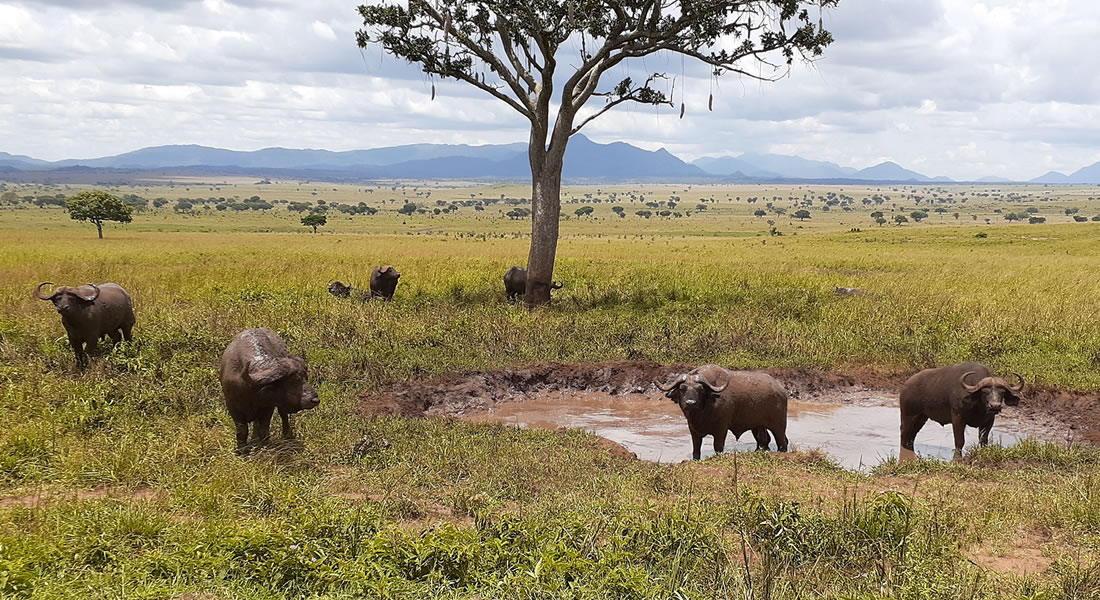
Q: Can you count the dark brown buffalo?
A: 7